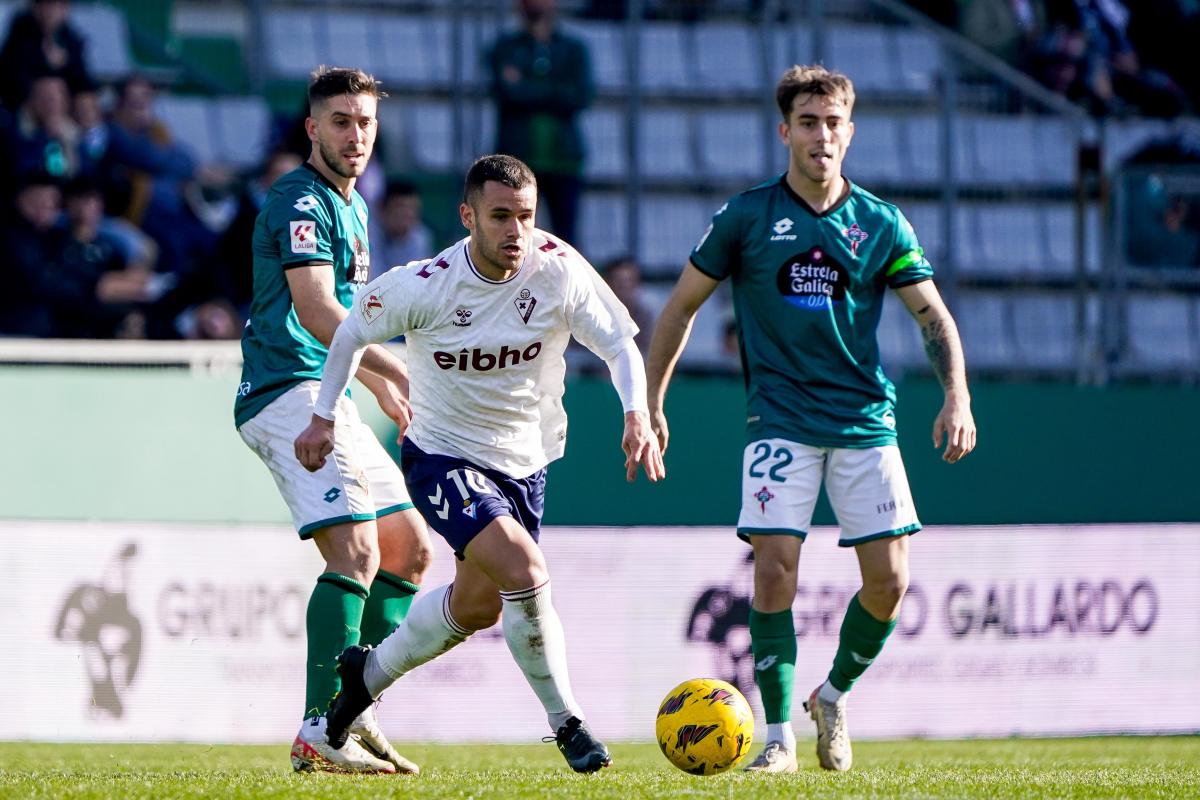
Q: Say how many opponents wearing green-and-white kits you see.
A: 2